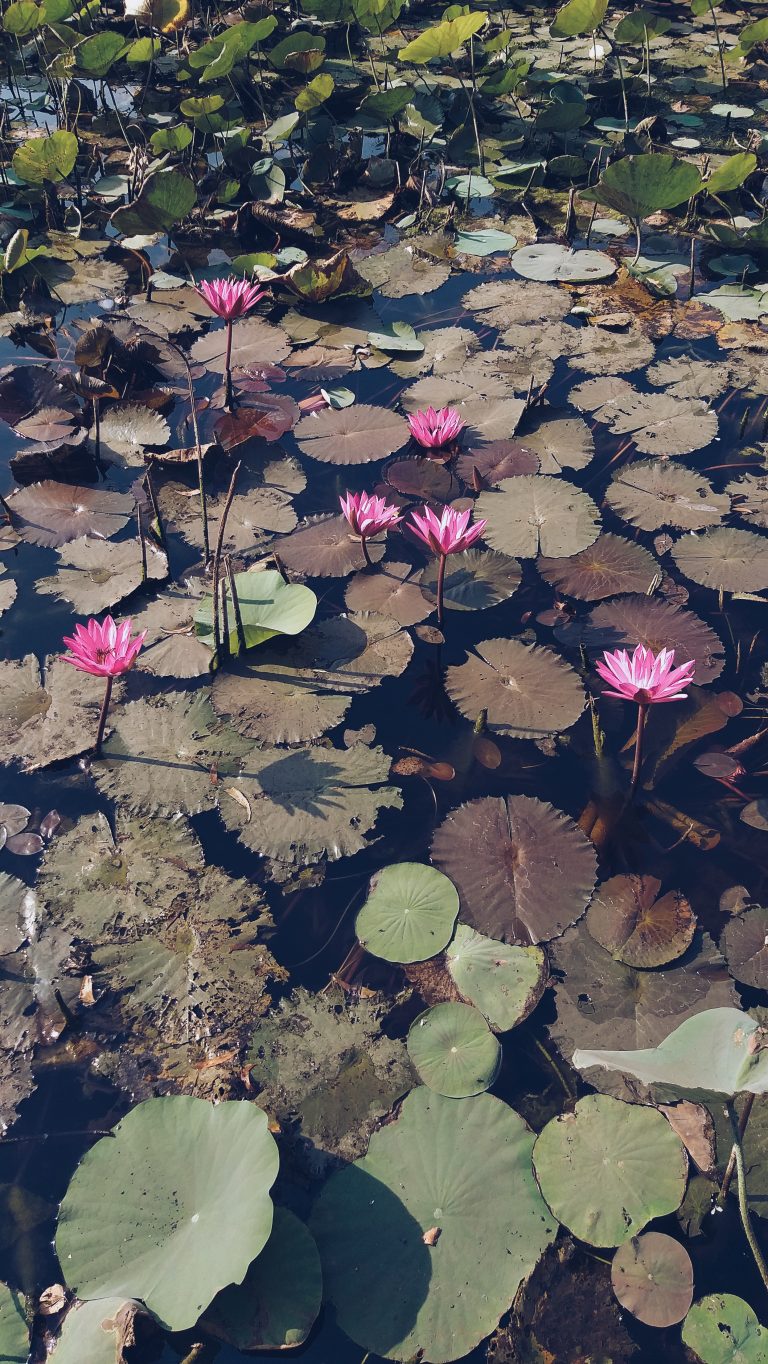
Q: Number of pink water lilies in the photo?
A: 6